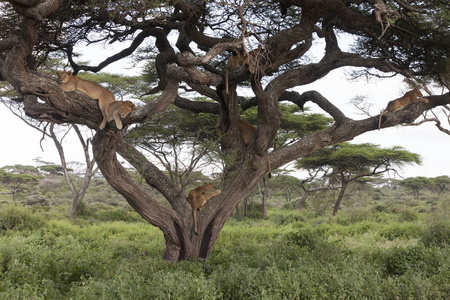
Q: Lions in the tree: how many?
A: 6